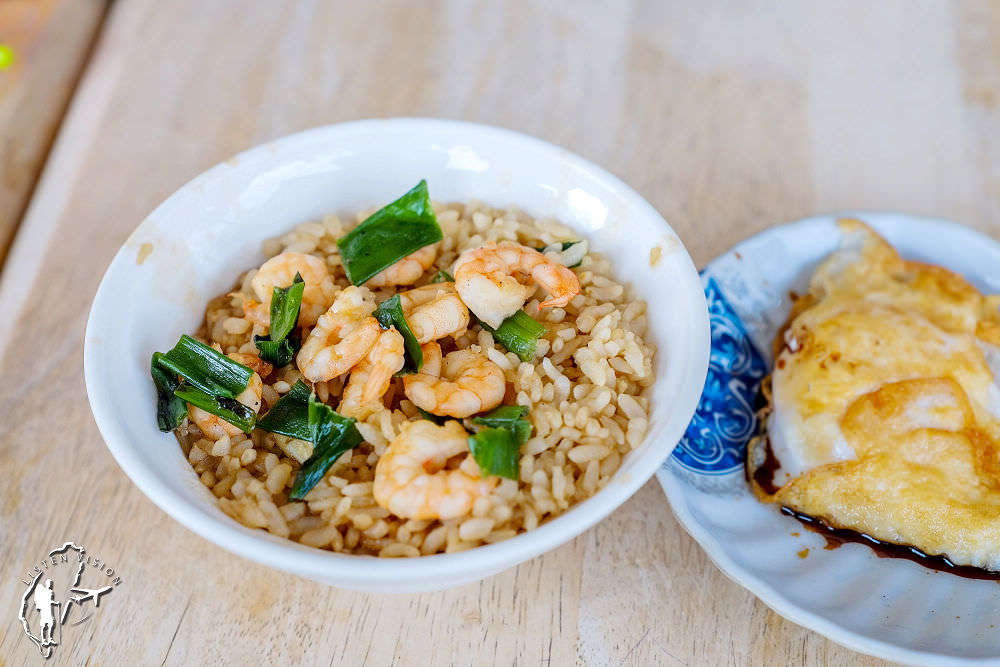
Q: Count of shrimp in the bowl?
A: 9